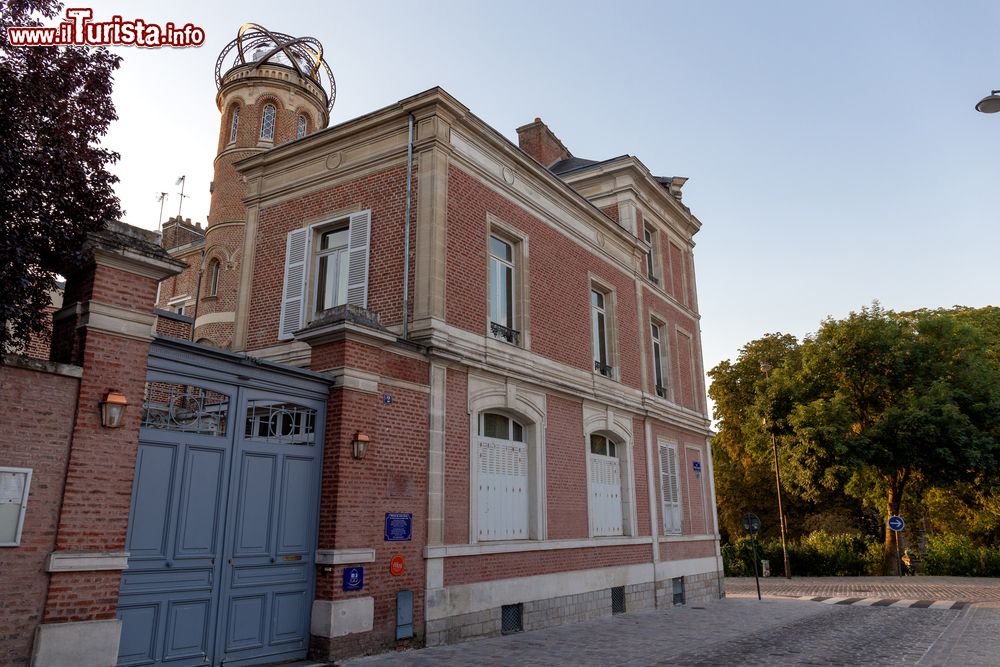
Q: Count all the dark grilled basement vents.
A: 3